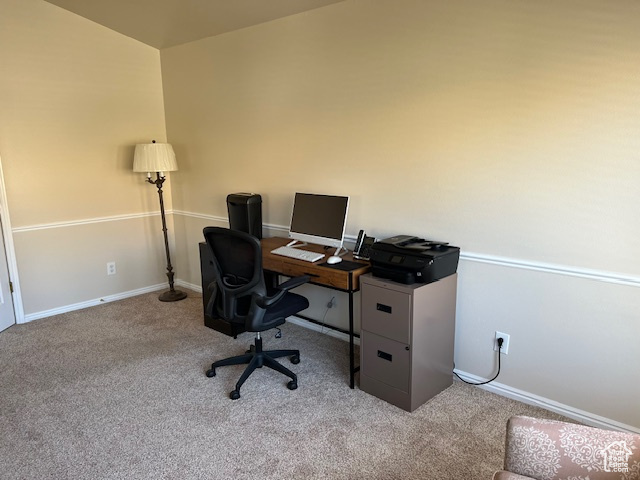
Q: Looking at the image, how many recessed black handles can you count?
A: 2